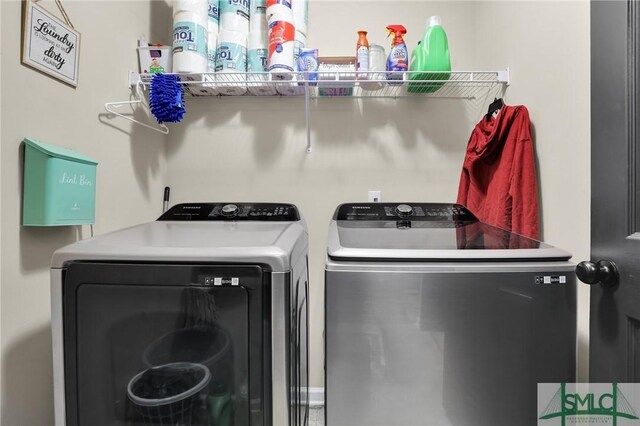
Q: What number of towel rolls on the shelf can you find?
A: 12